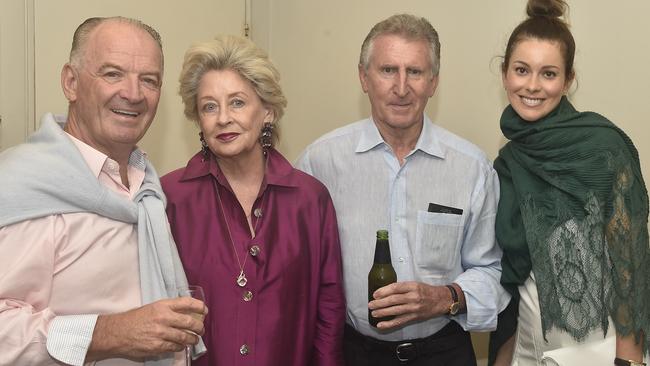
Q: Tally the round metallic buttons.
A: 4